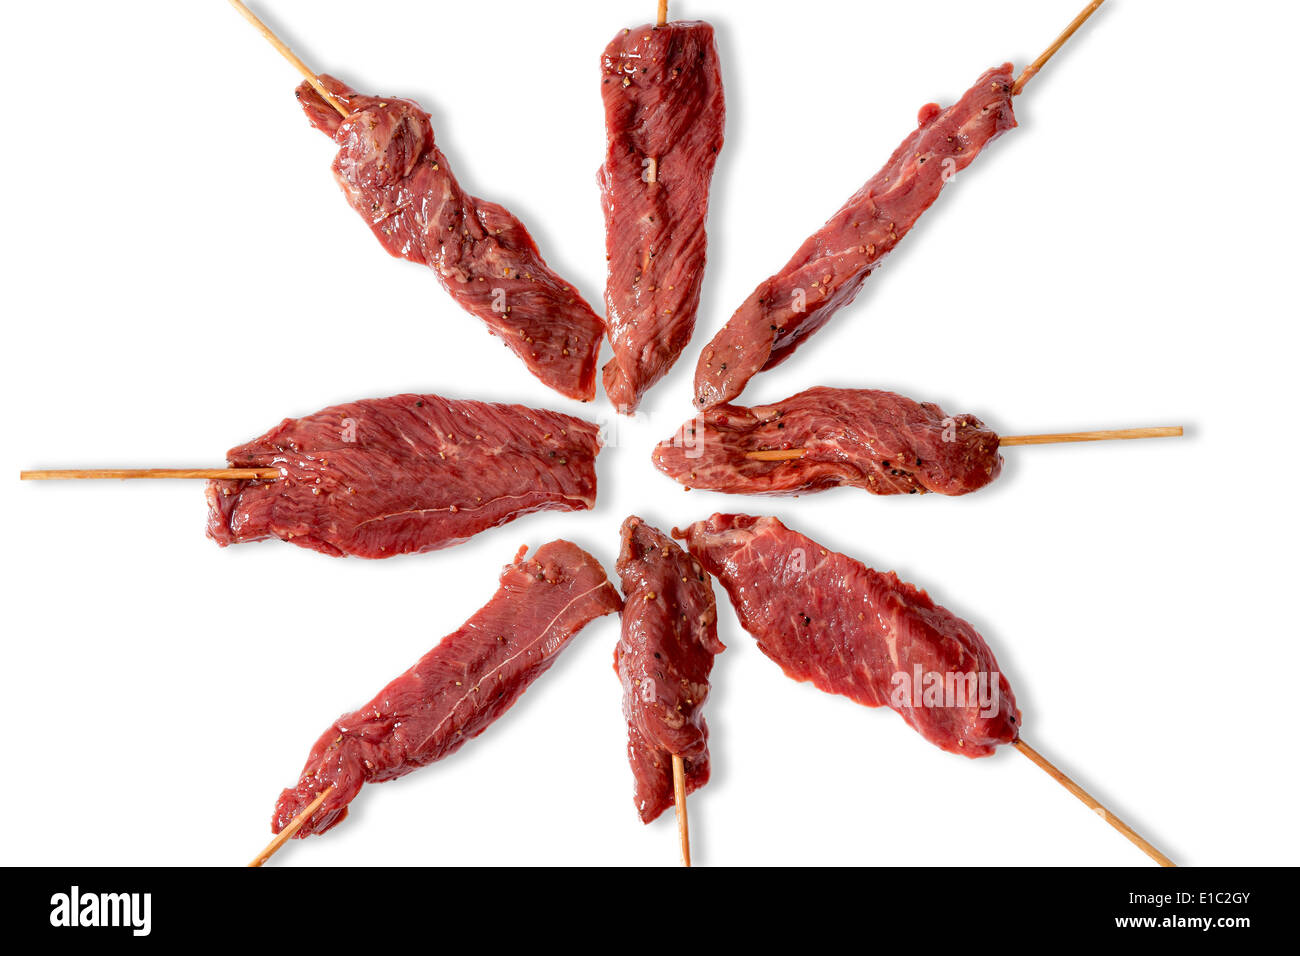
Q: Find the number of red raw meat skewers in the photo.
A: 8